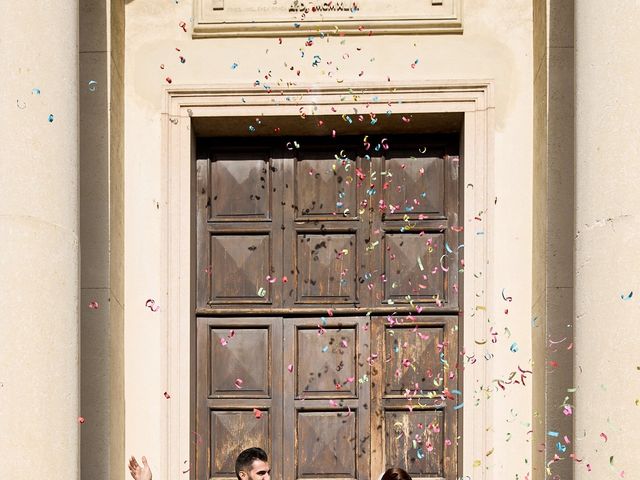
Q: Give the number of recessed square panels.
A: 12